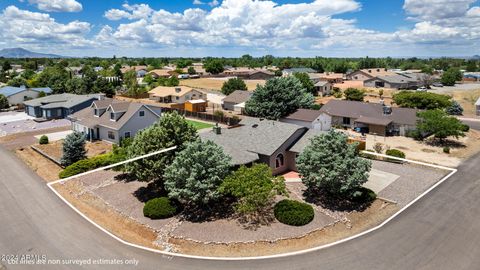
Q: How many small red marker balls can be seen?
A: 0